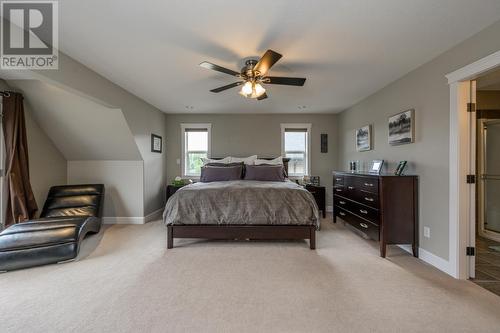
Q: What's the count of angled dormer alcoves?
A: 1